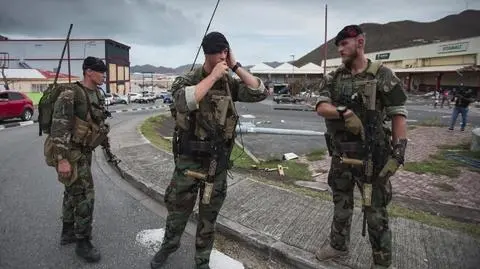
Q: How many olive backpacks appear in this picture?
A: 1